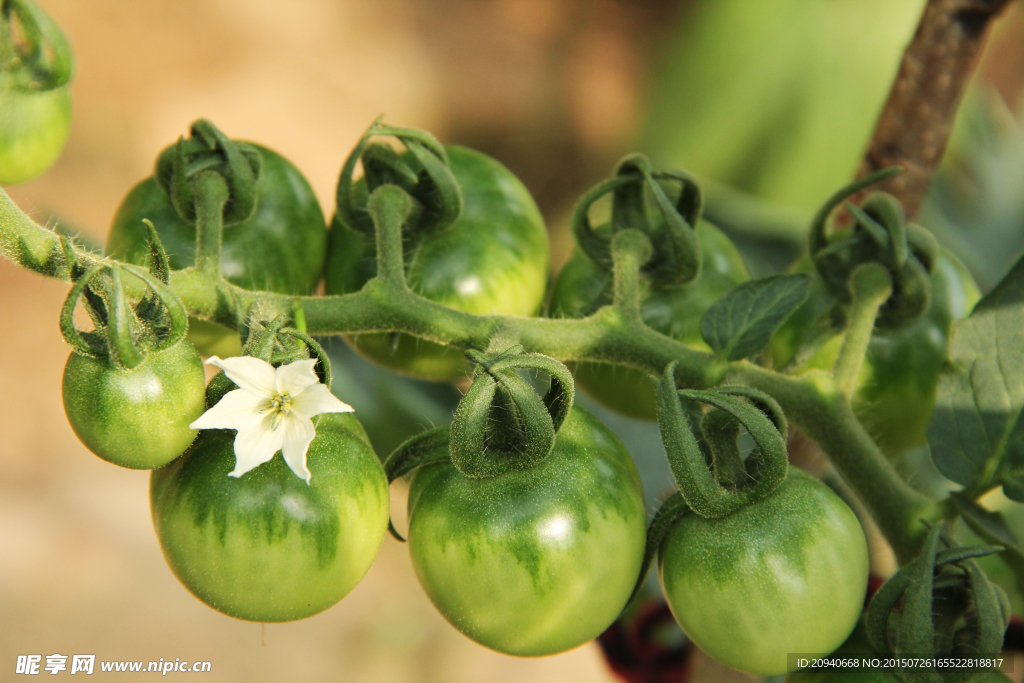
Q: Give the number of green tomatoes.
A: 10